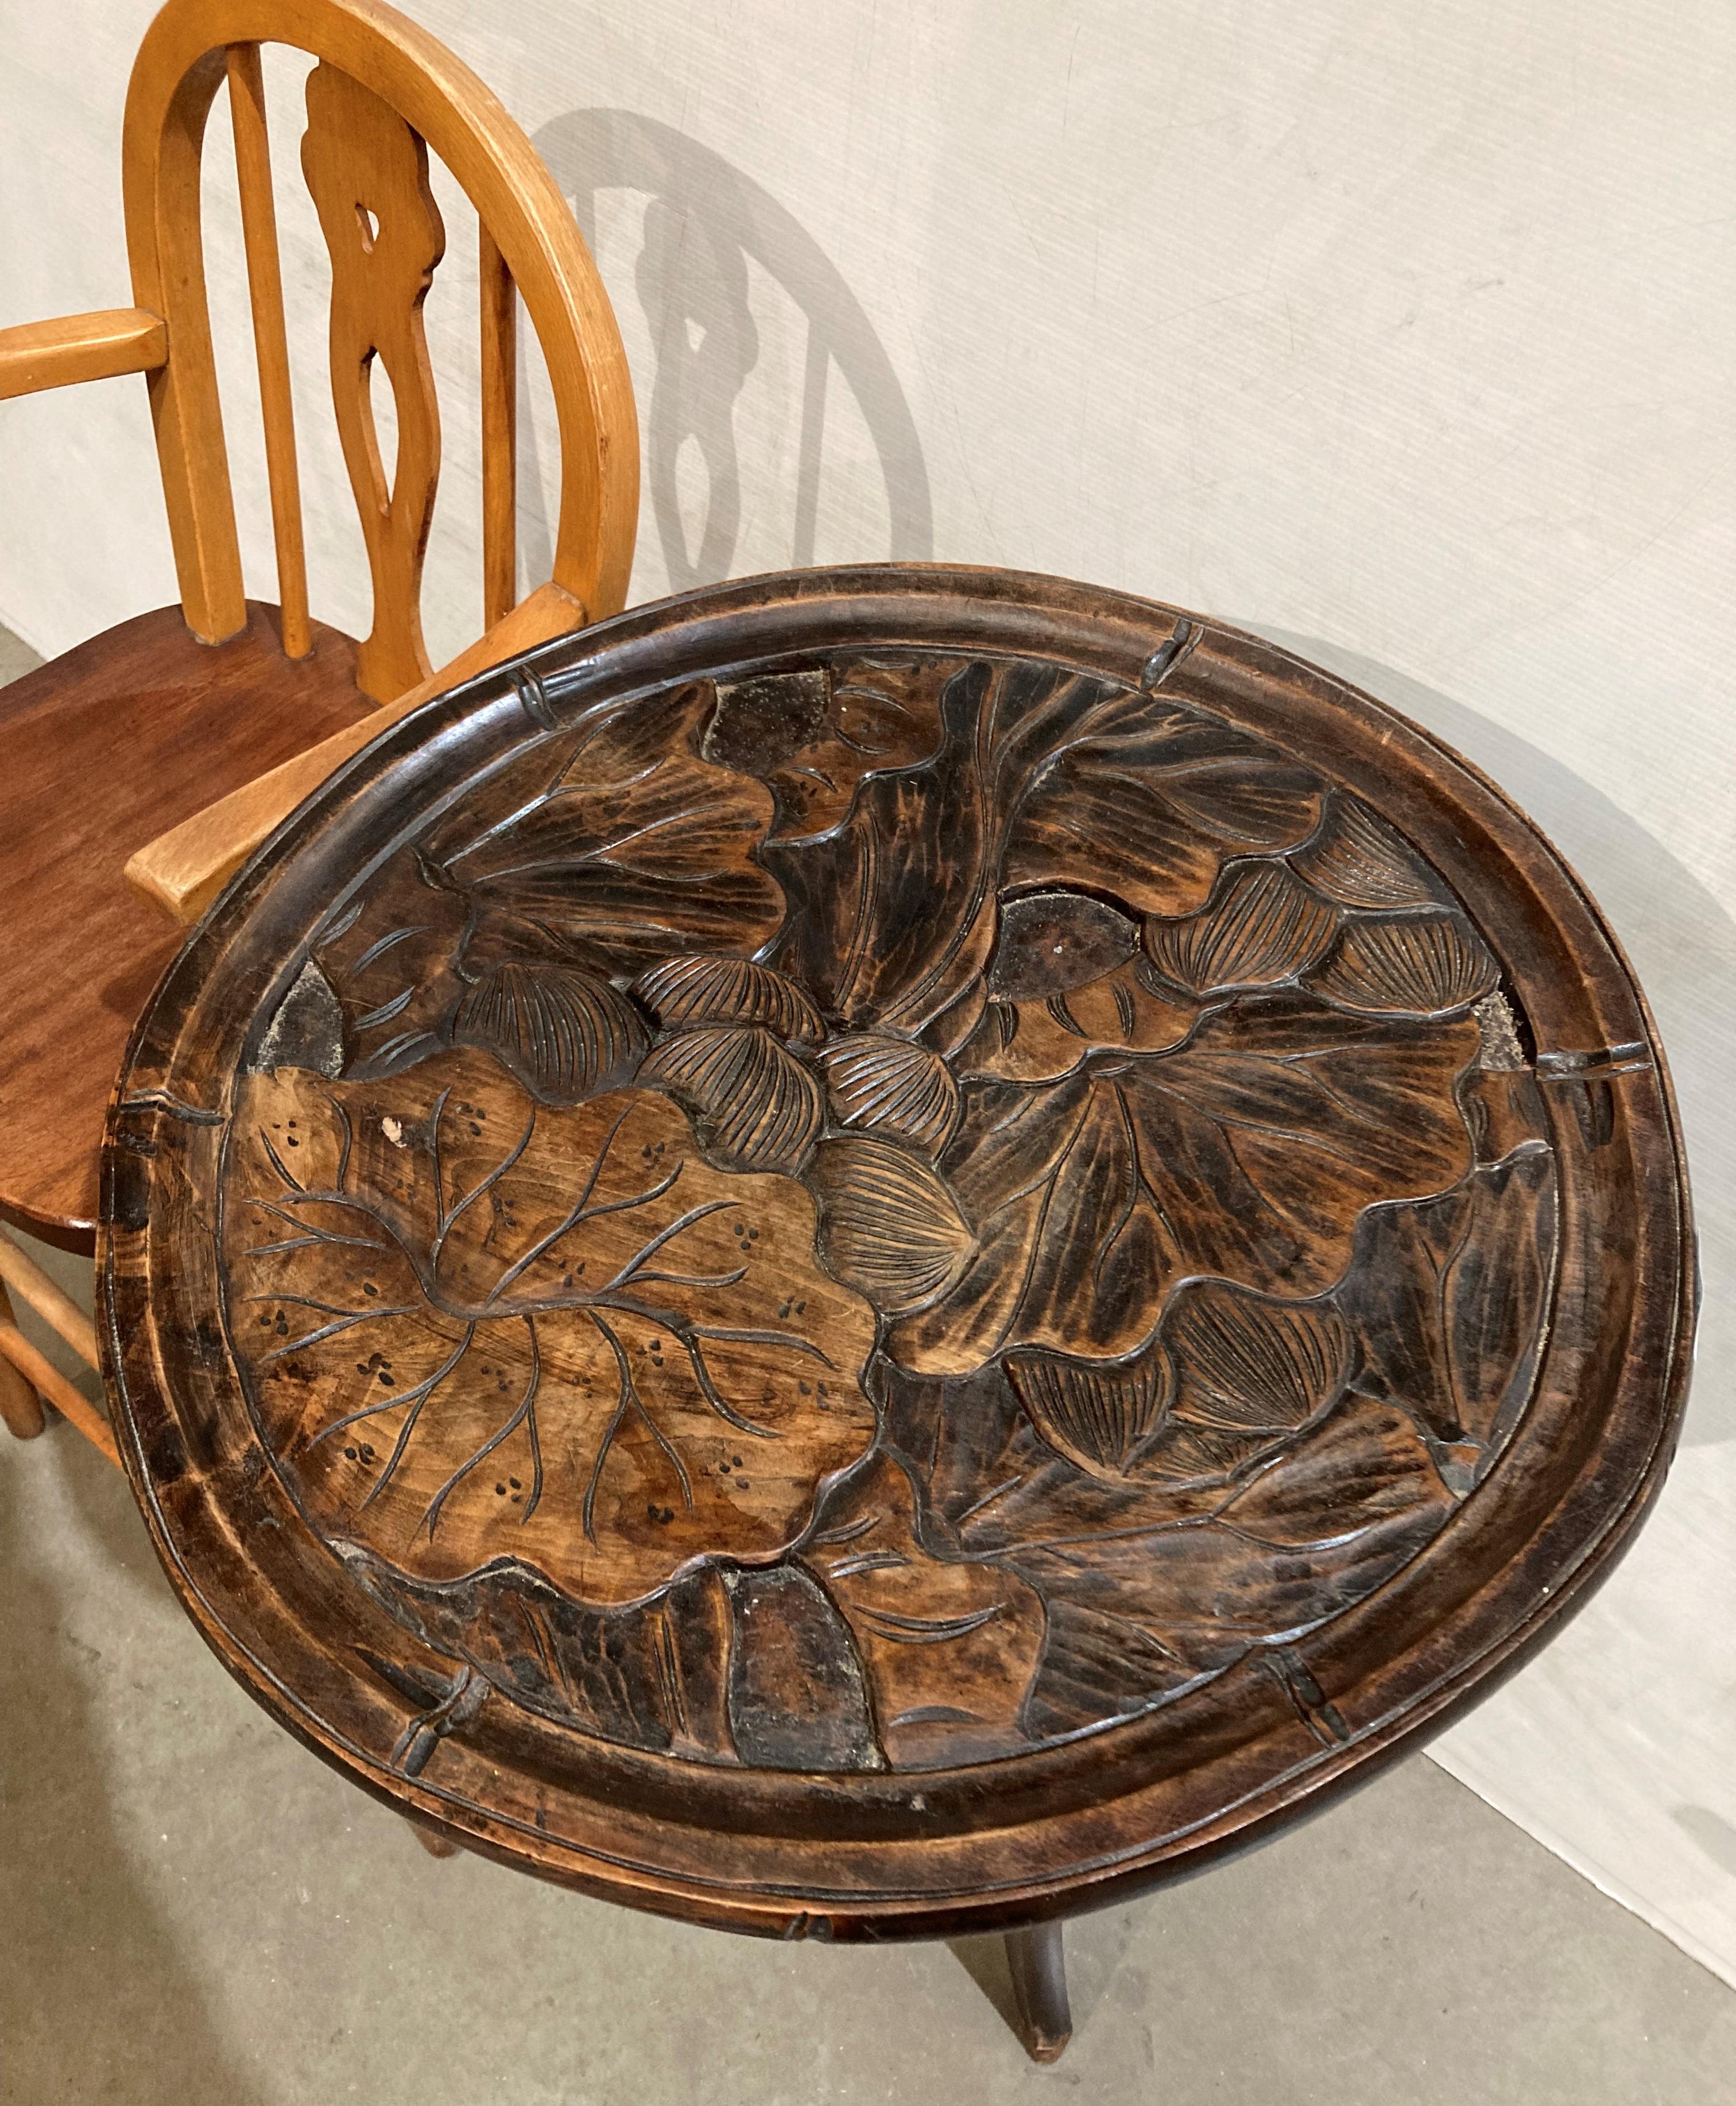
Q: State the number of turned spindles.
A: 2